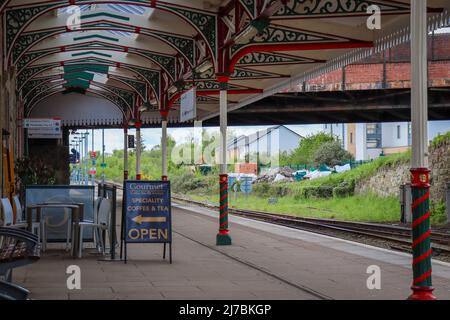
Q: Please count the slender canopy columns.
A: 5